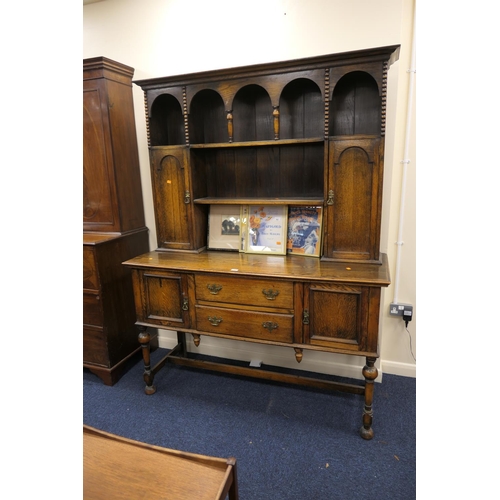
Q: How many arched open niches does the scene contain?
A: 5